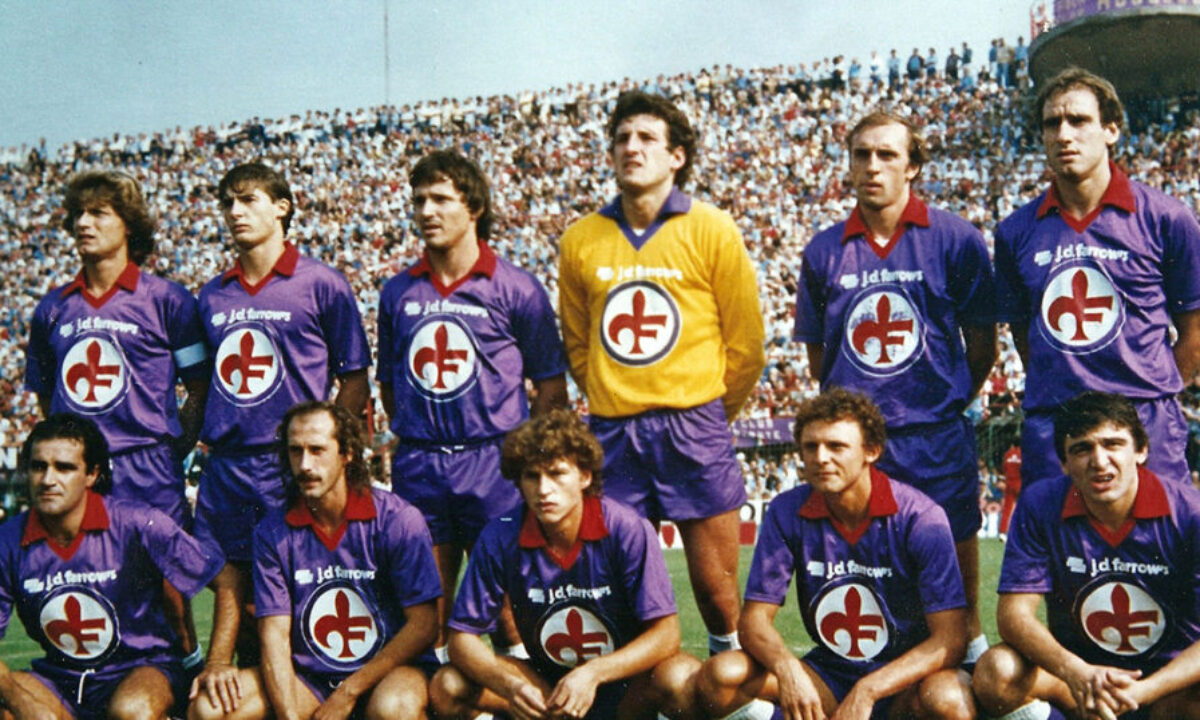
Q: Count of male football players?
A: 11